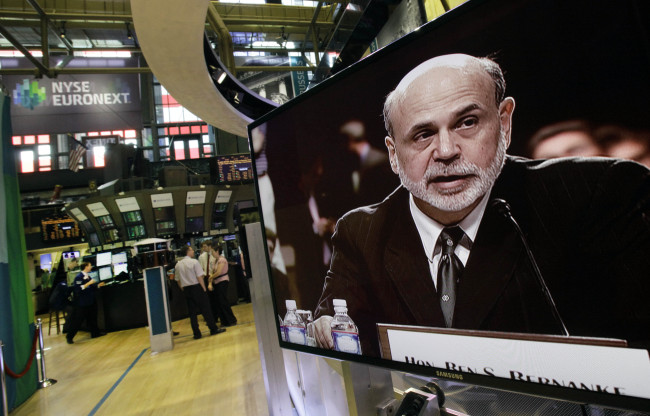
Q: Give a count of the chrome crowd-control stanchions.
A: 2